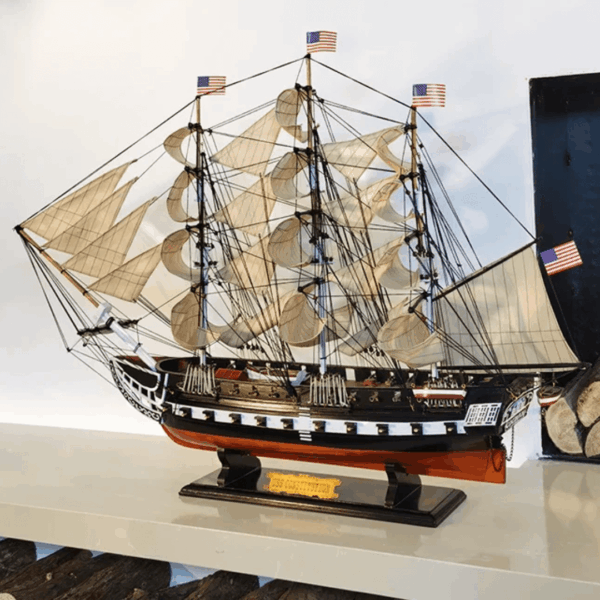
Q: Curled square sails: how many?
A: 12